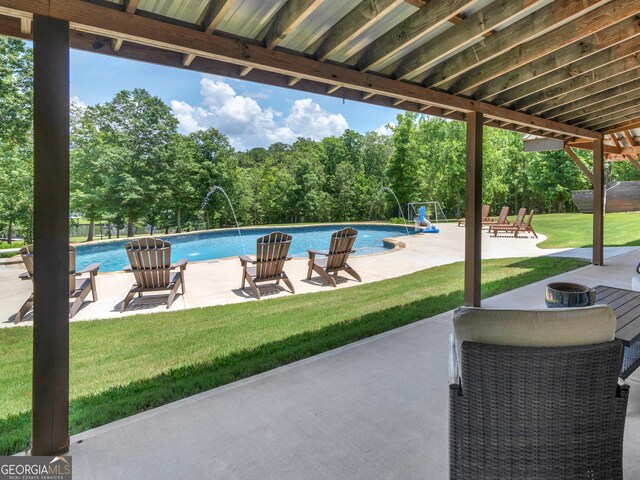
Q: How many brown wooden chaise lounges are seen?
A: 4